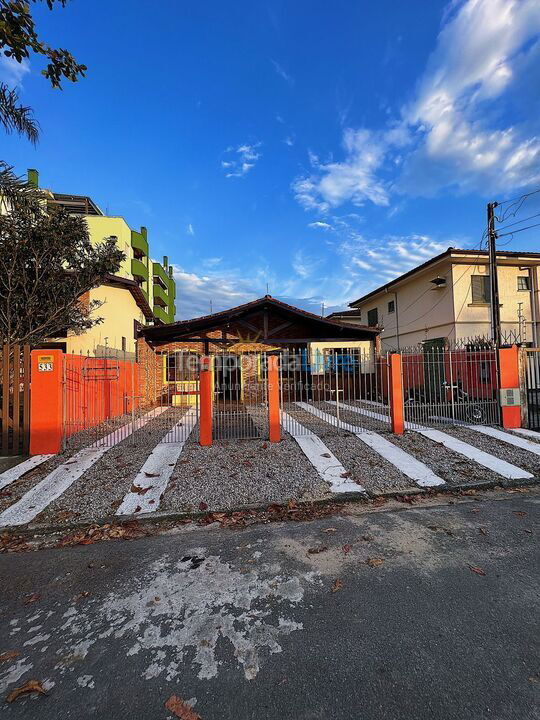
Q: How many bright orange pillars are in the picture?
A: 5